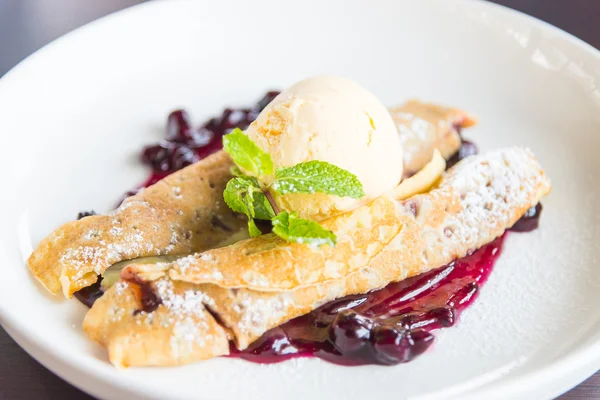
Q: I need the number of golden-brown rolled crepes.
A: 2